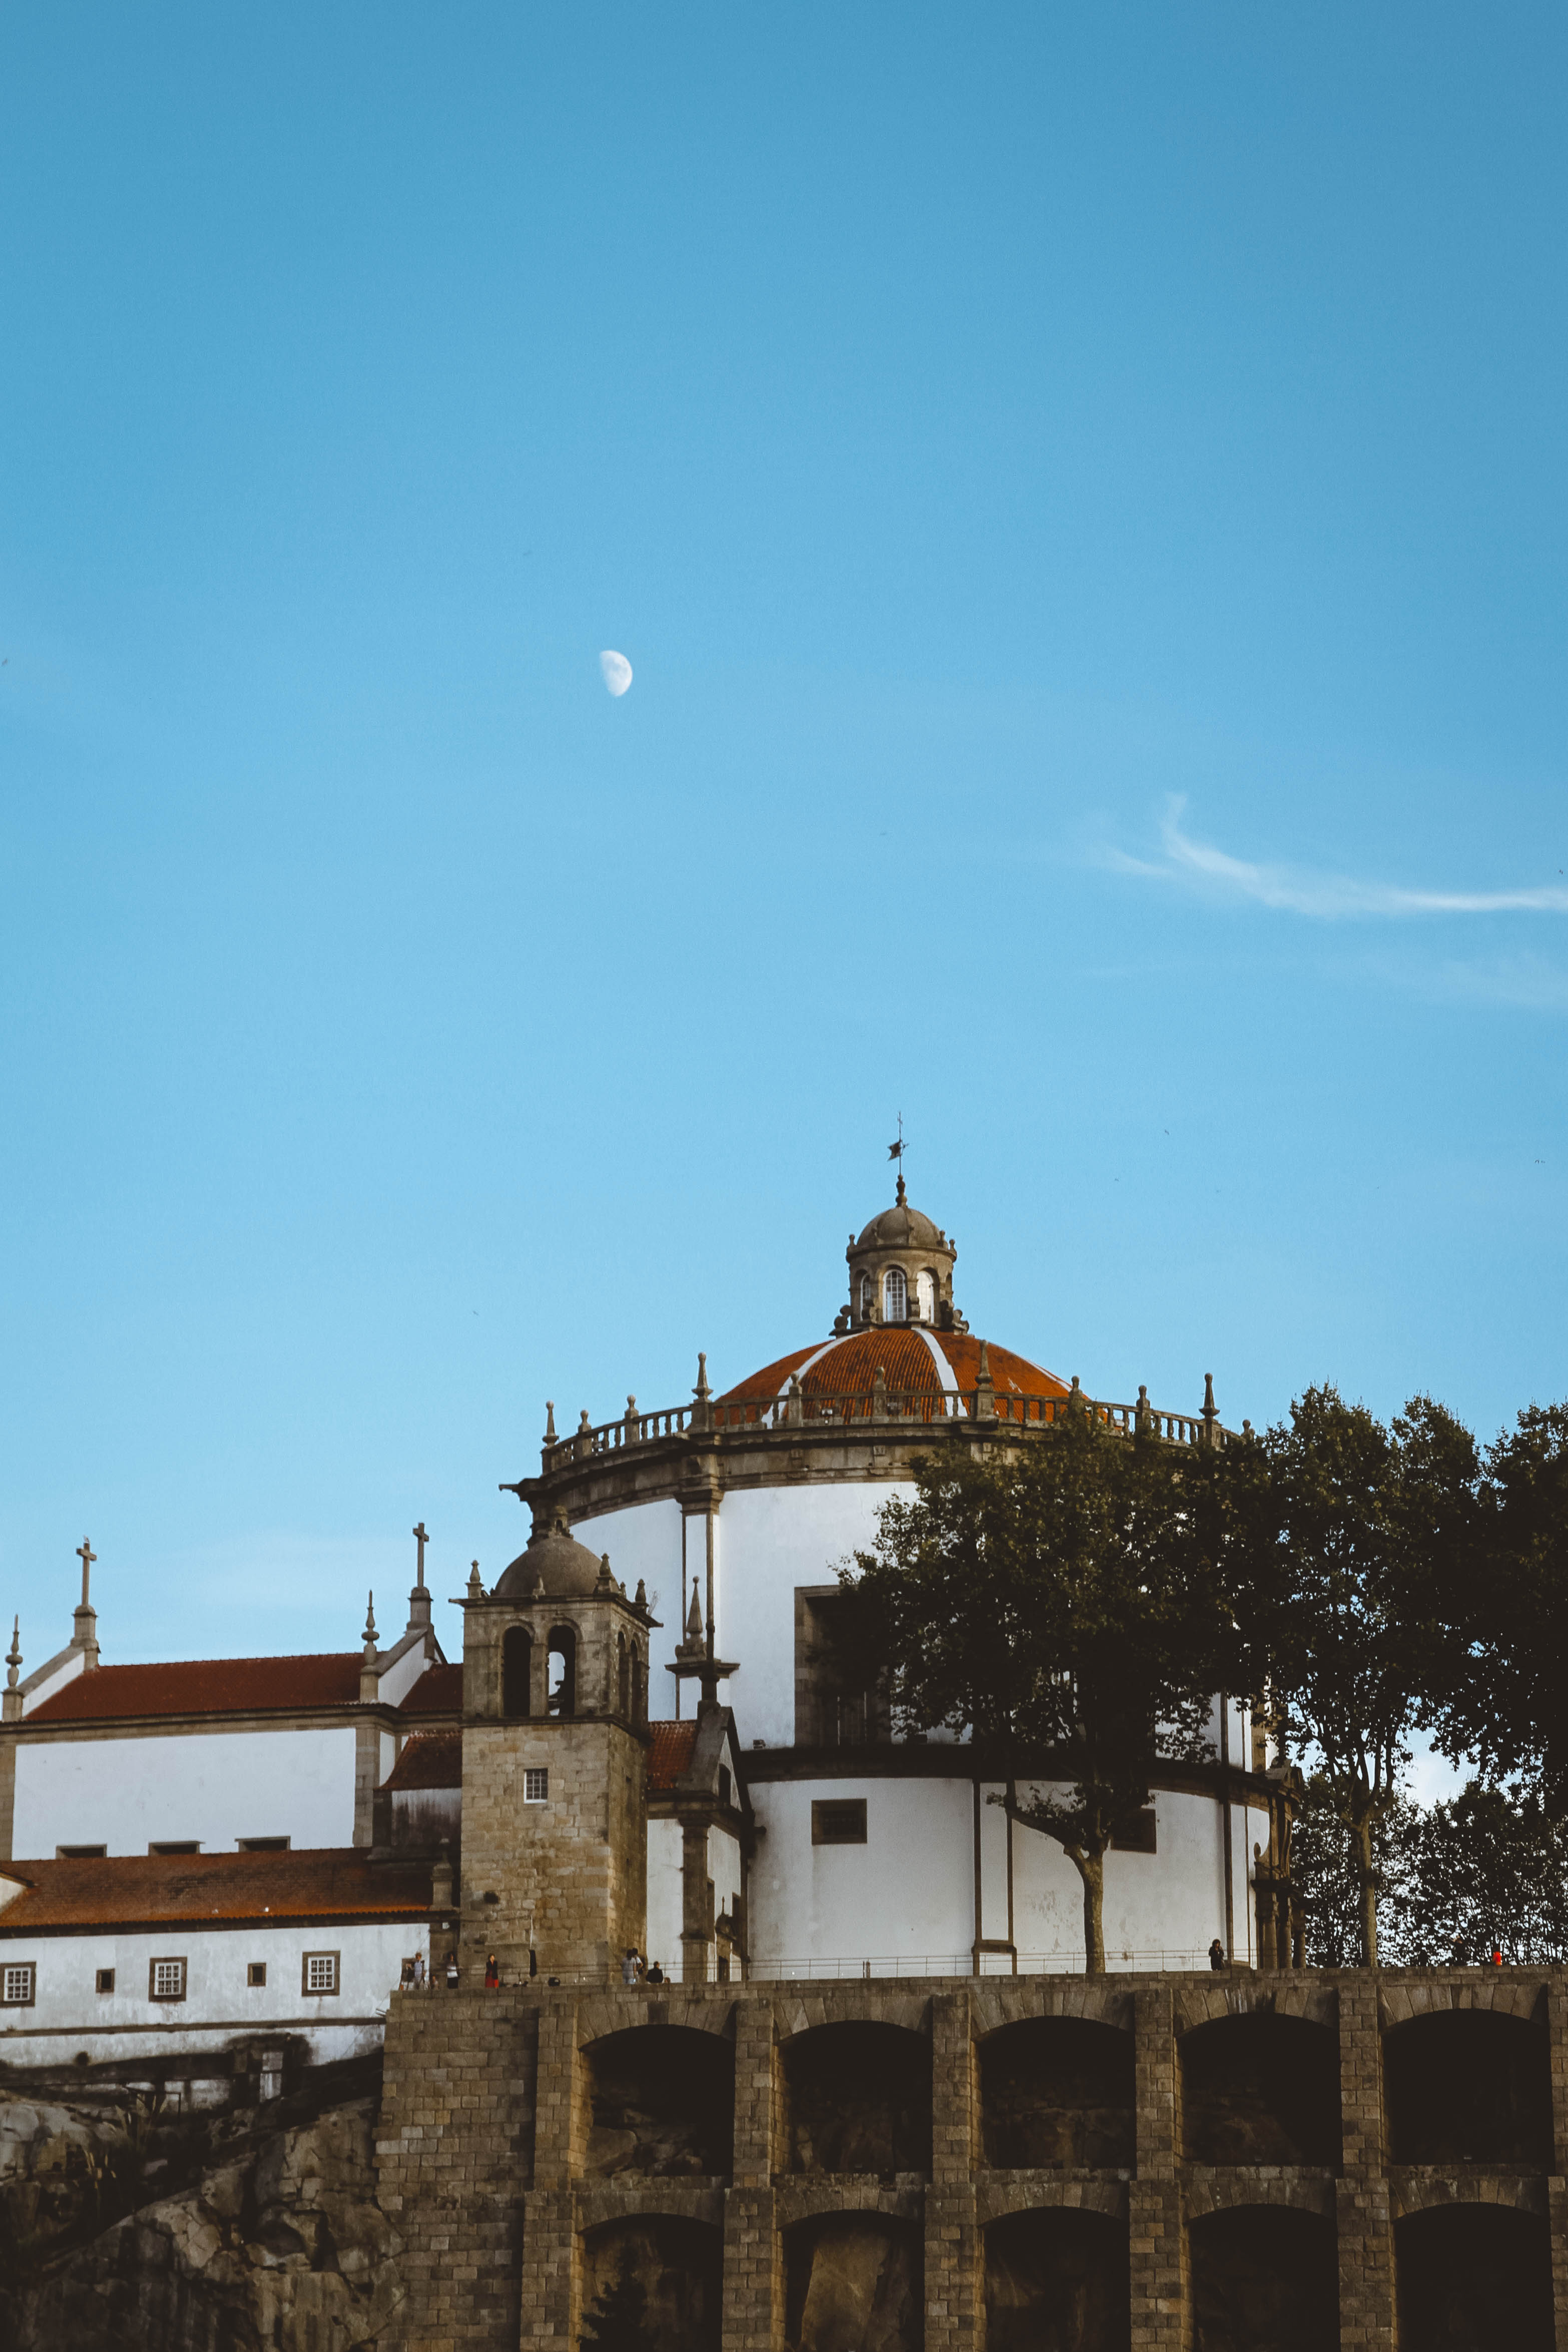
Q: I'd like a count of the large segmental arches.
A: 10